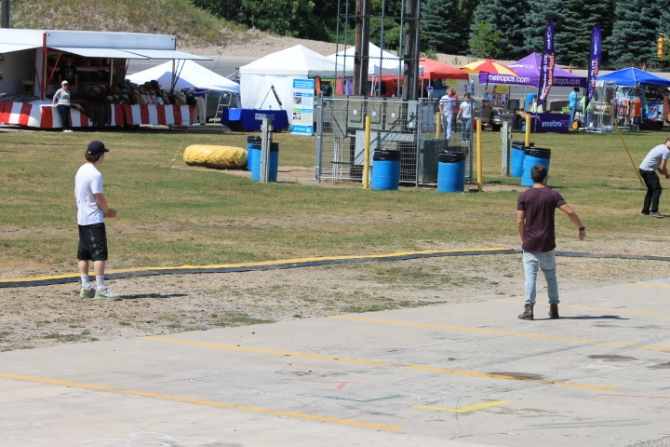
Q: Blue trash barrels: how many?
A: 6